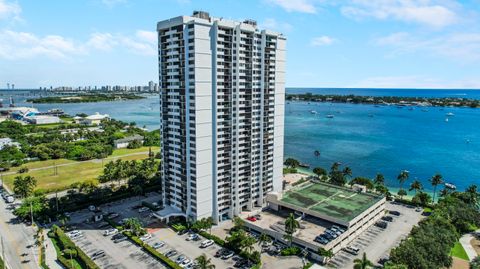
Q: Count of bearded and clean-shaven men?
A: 0